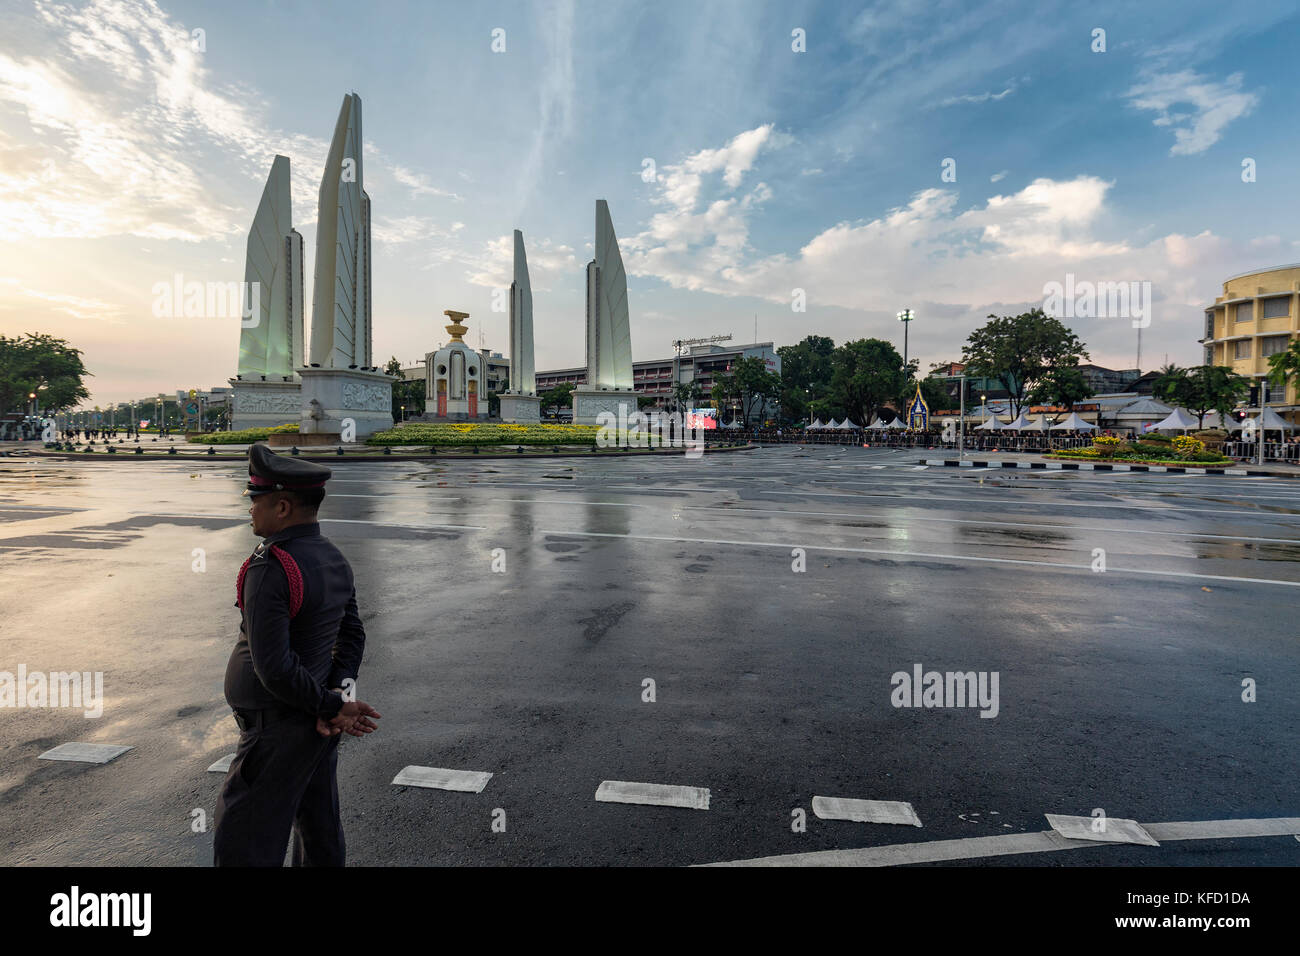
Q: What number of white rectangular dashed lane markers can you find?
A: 6